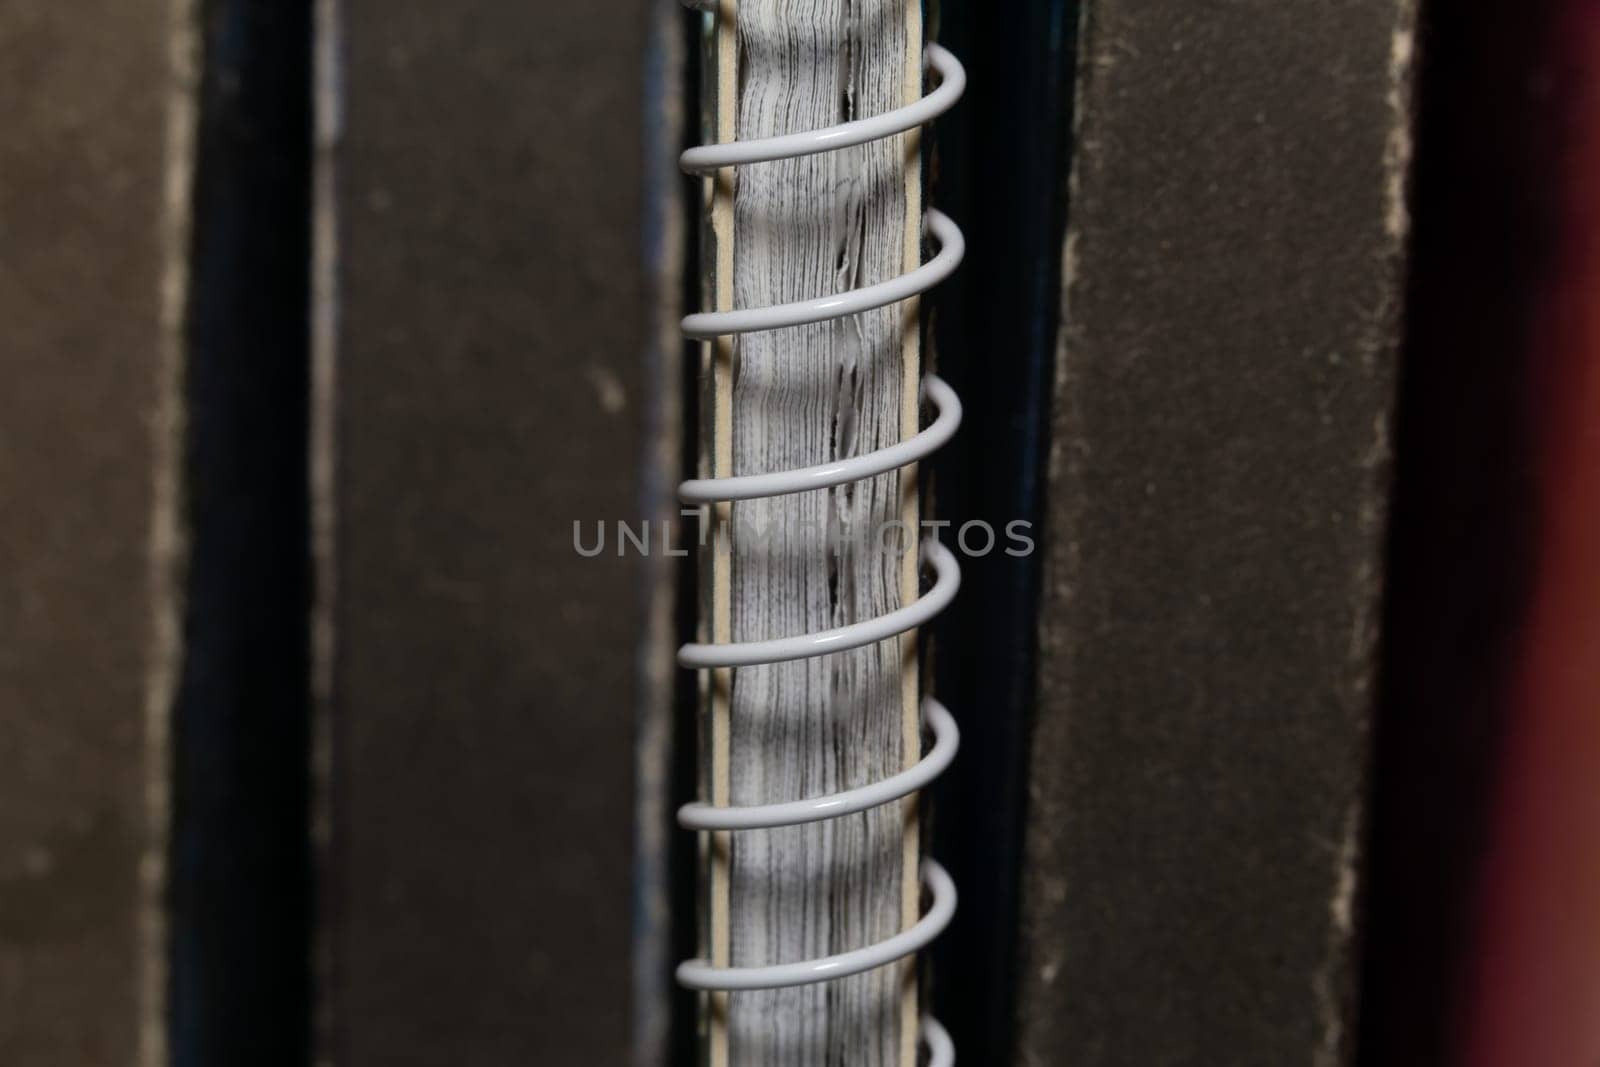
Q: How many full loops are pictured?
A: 6